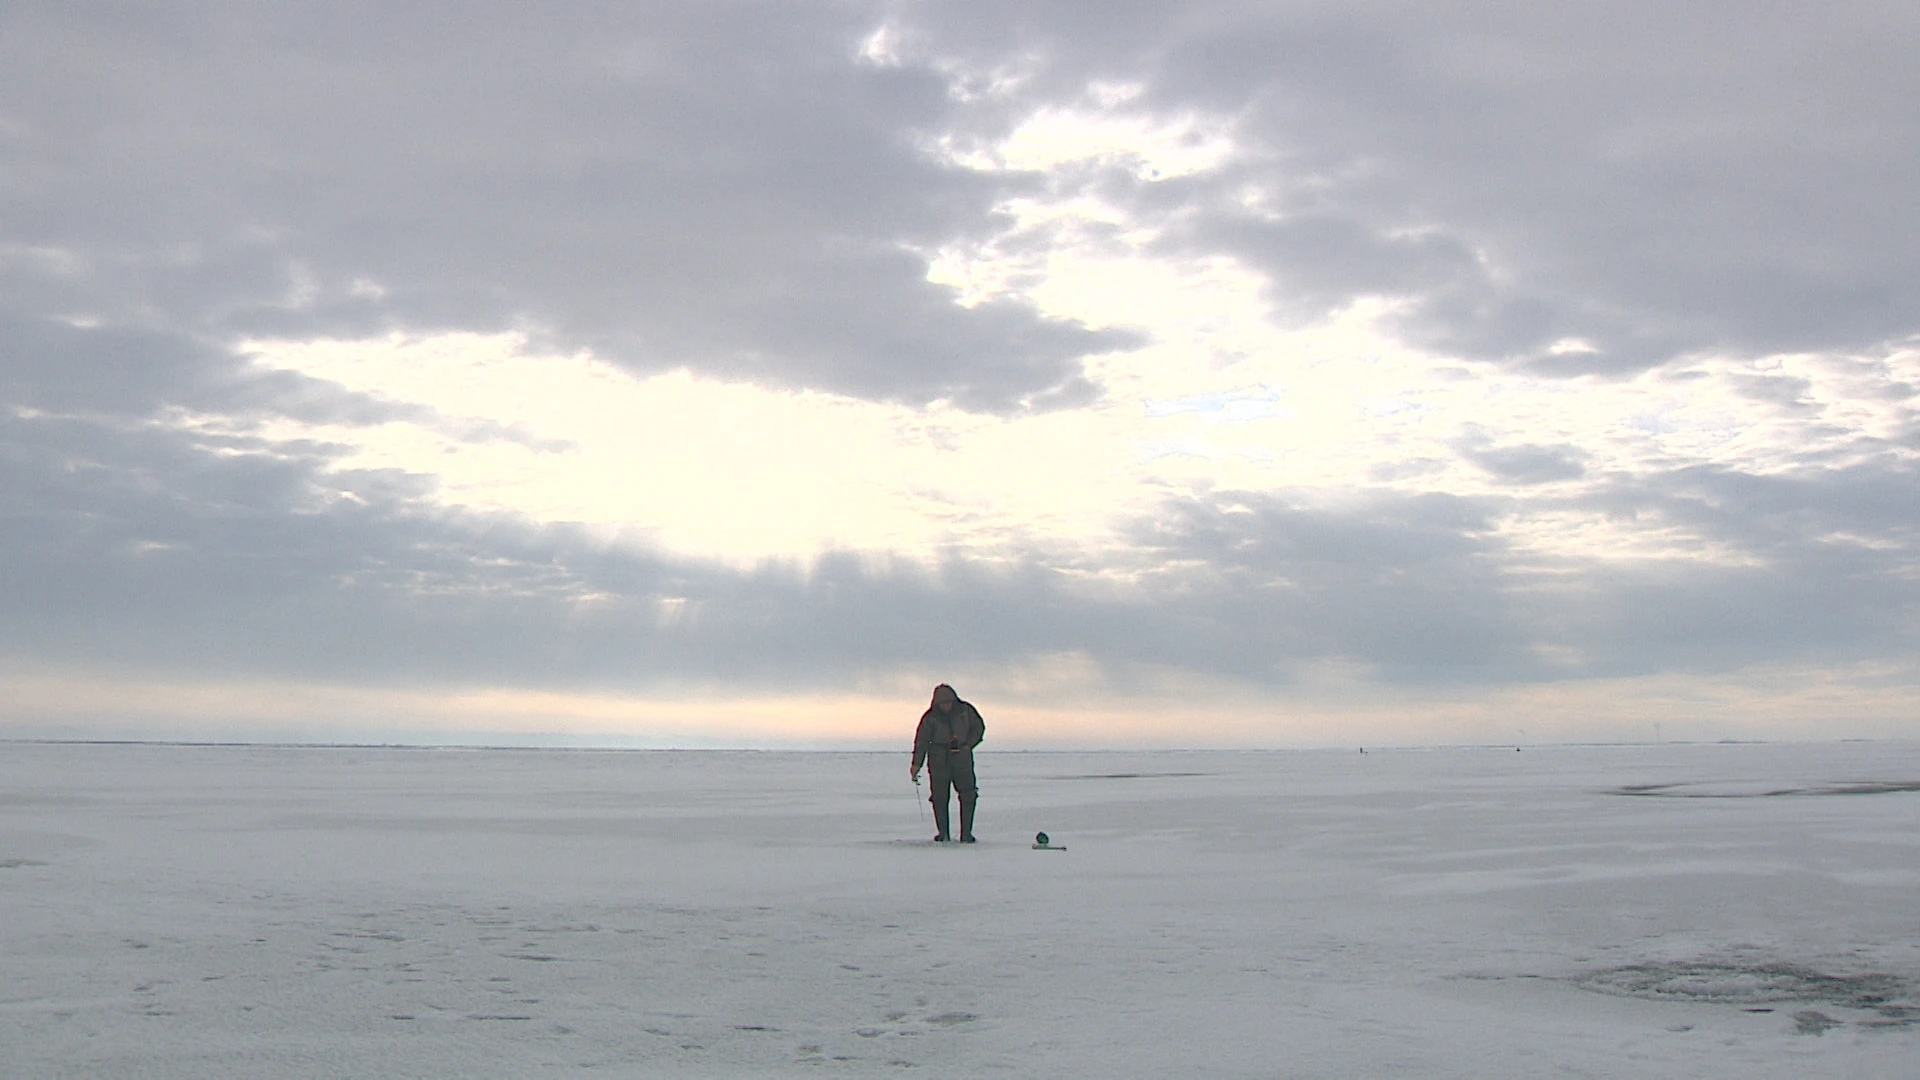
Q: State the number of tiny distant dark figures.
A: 2